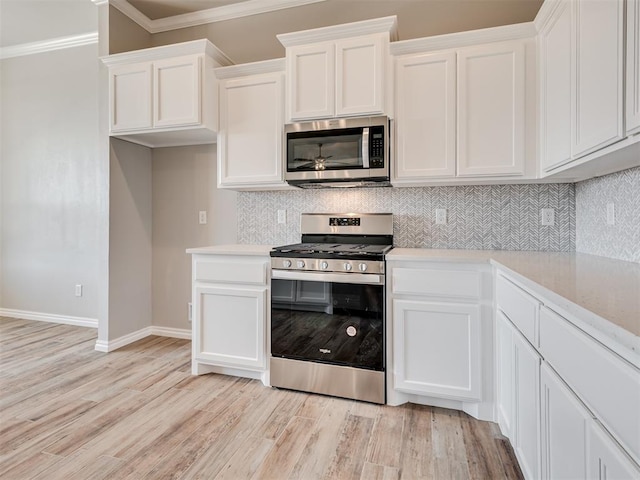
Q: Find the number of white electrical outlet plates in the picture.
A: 6